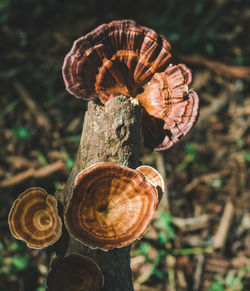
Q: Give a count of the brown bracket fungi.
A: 6